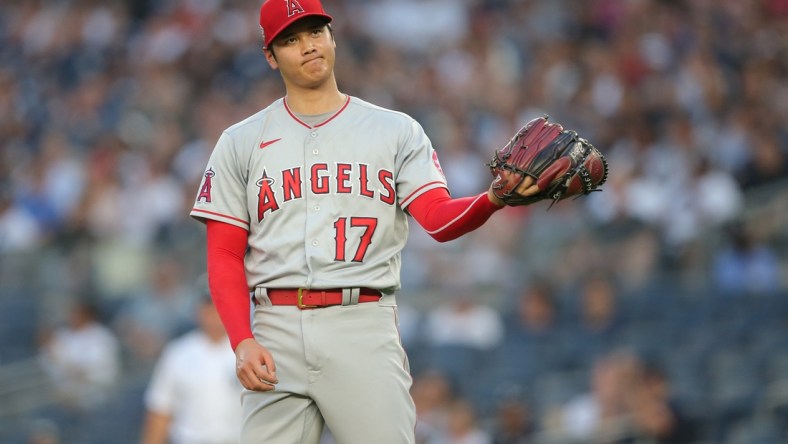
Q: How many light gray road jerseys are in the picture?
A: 1